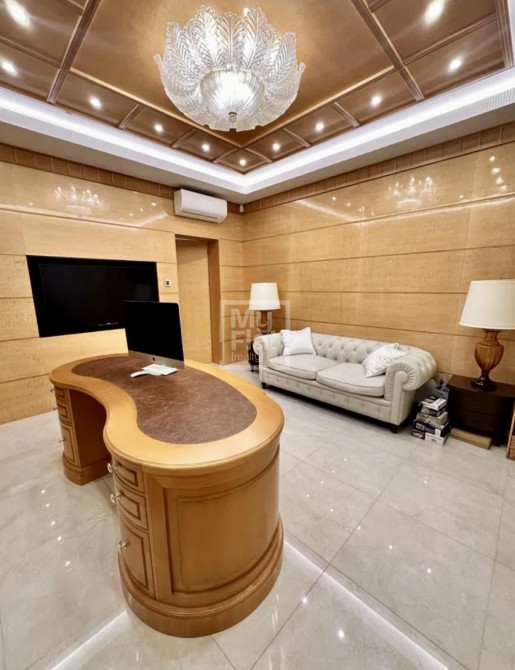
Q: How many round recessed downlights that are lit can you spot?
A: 11